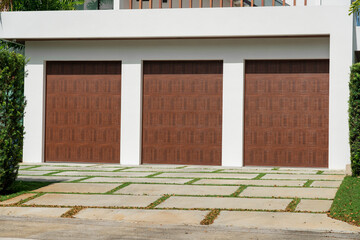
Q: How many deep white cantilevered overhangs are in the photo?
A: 1